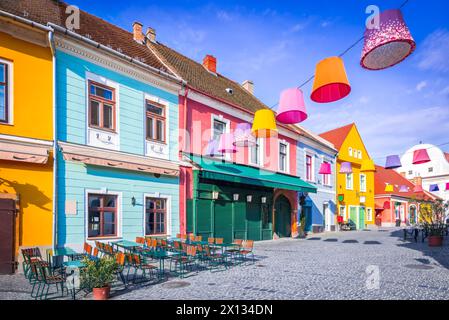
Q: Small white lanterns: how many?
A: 4